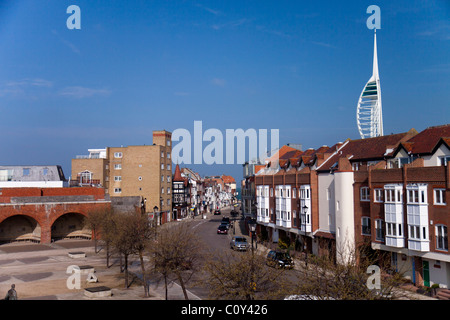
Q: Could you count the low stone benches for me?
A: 3